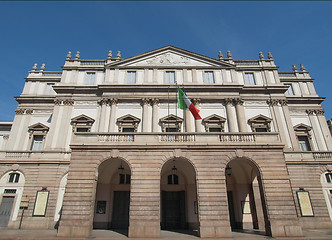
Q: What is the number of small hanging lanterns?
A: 3